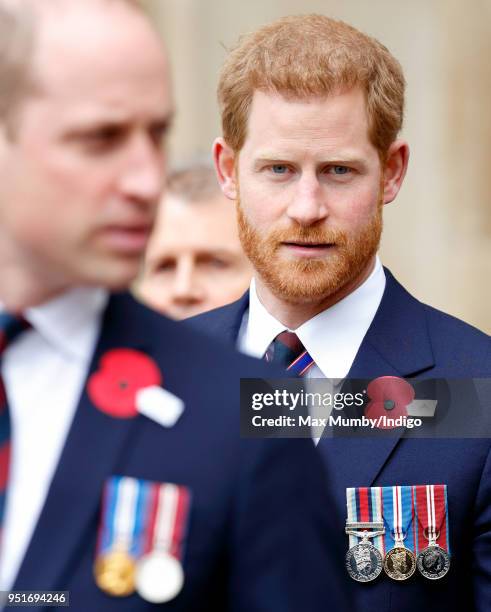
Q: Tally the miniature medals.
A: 5